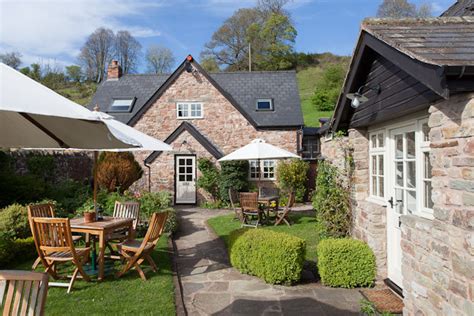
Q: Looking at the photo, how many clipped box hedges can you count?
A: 2